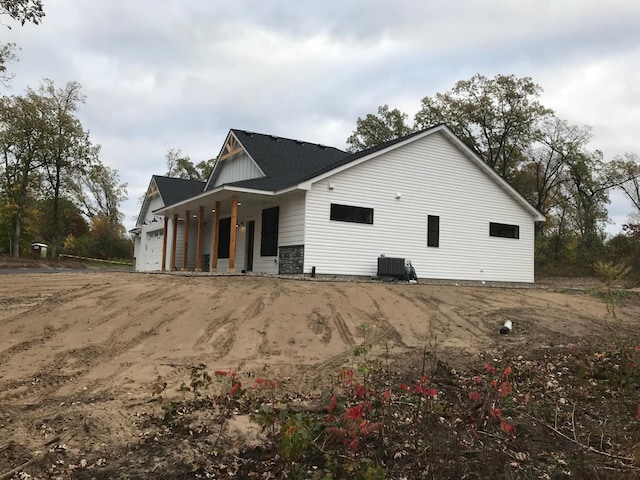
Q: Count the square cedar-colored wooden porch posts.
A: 6